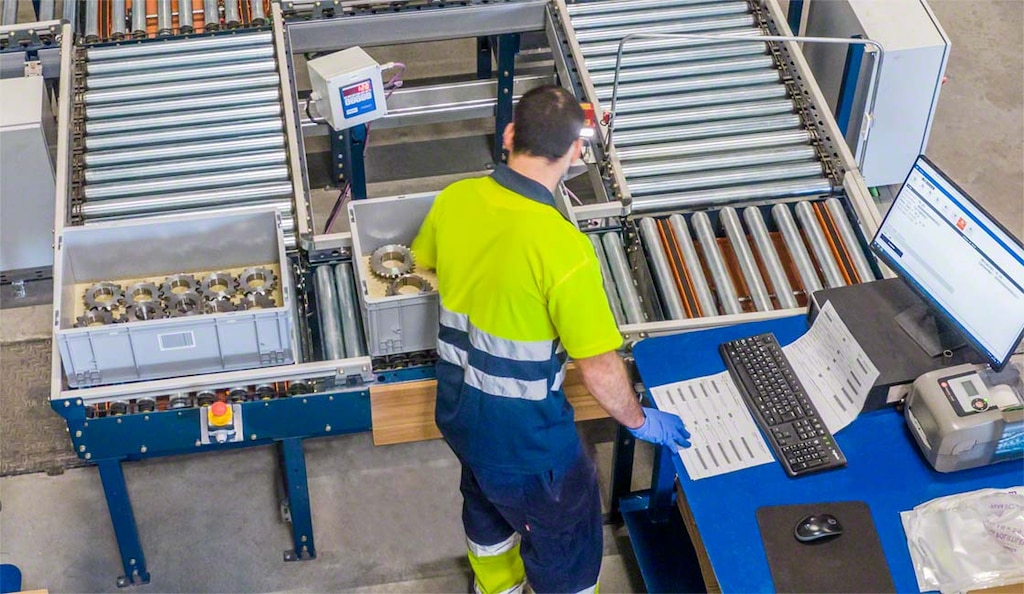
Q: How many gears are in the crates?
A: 12